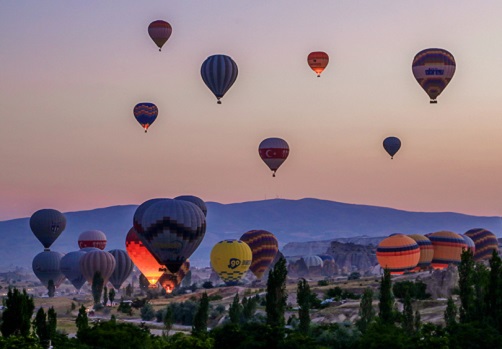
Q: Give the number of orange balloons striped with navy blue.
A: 3